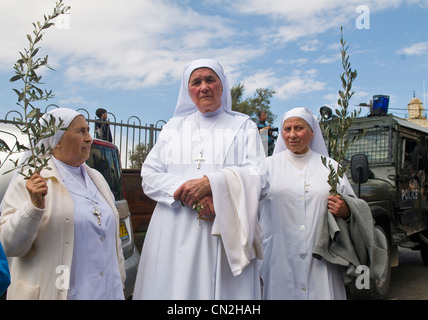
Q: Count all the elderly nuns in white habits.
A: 3